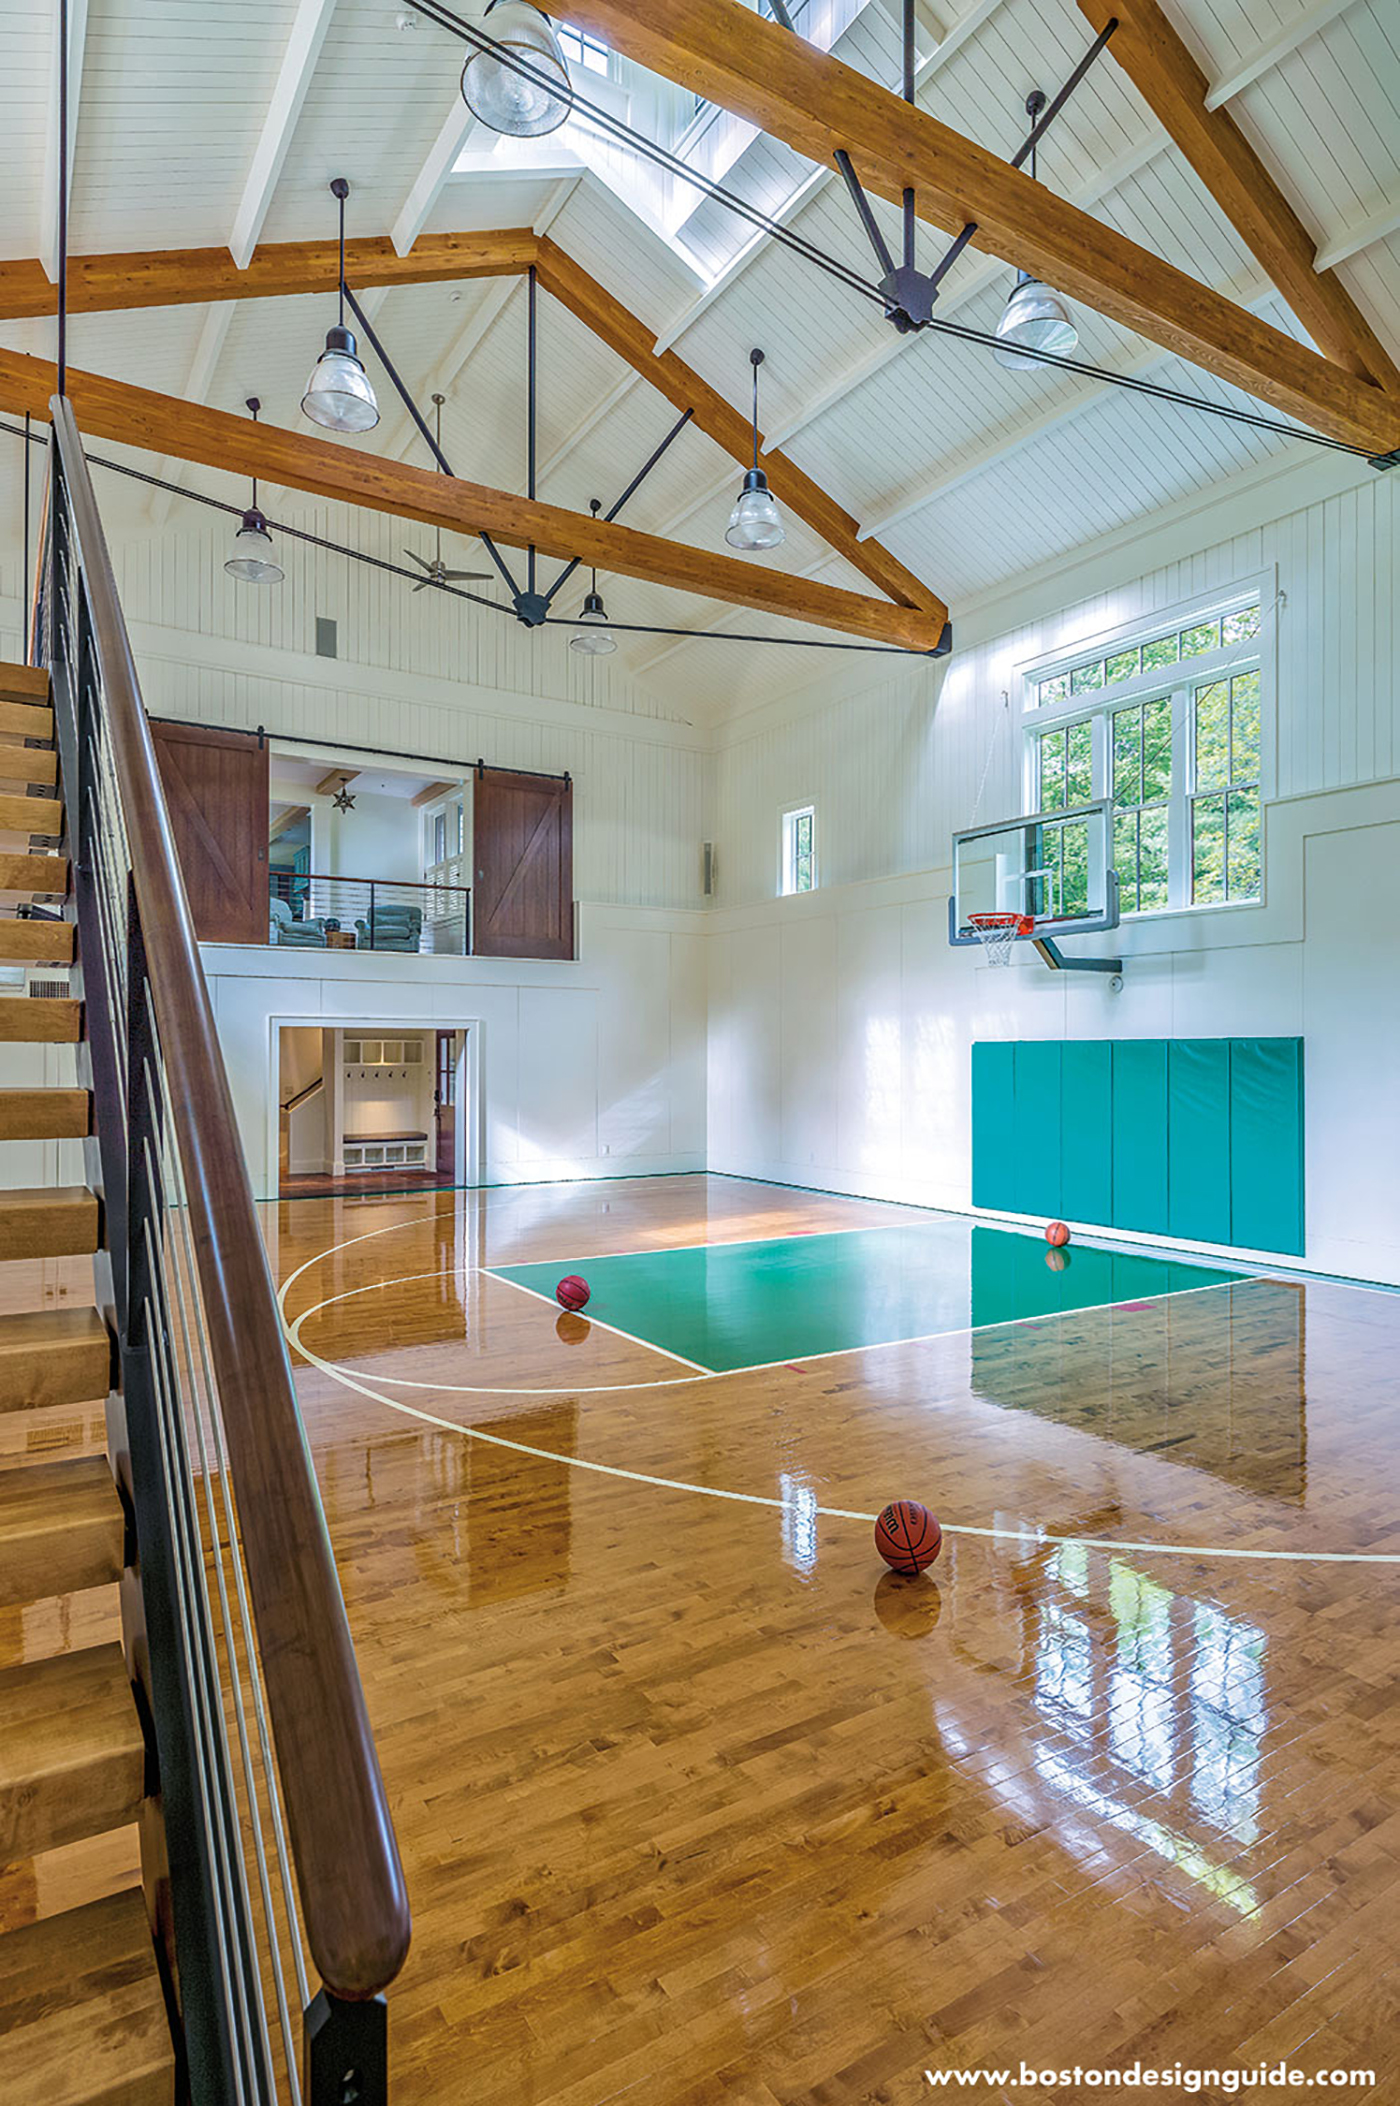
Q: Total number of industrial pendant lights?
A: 6